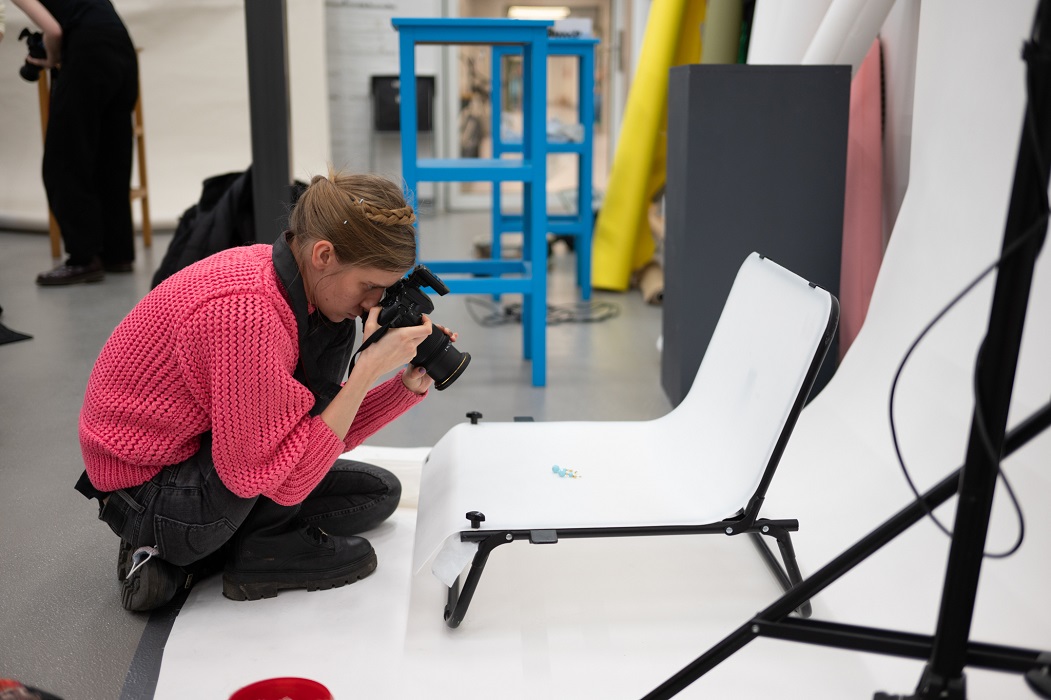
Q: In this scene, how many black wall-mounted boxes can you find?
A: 1